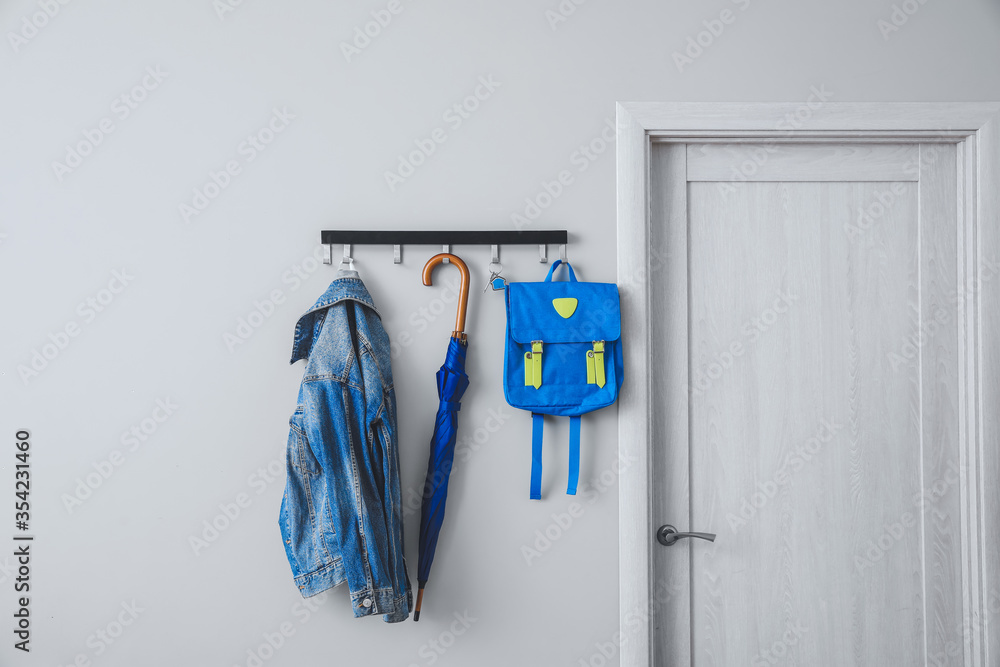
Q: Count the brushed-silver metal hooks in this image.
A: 7